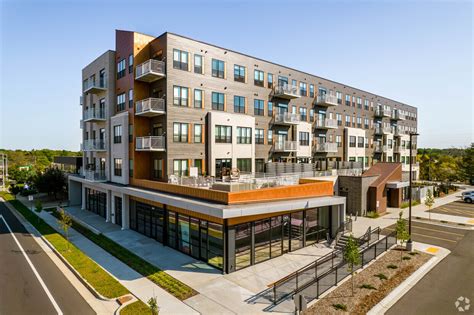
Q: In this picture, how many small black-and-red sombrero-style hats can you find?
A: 0